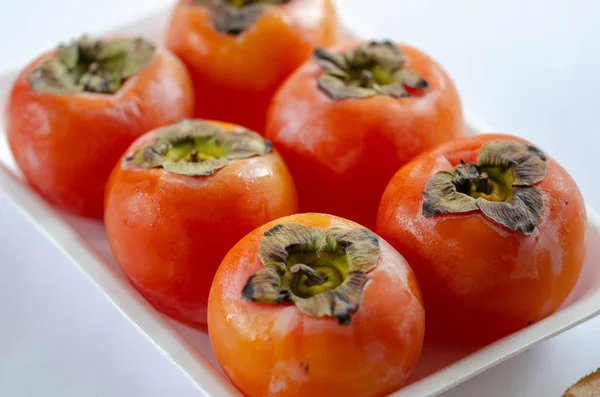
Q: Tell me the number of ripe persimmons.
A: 6